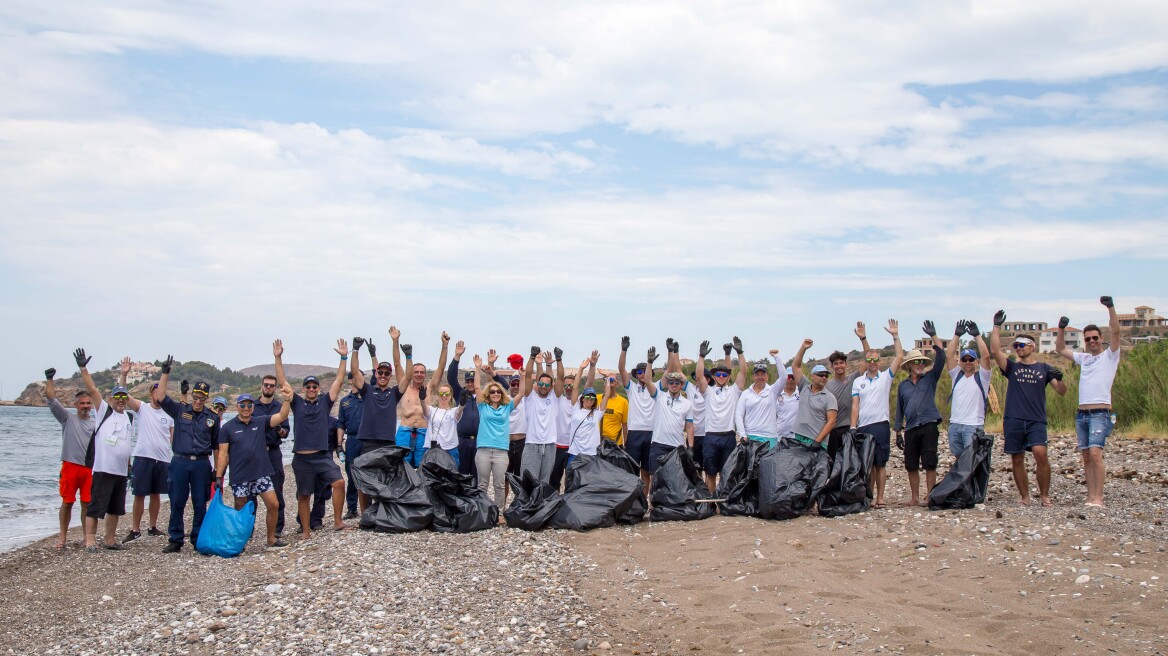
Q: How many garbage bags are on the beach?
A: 11